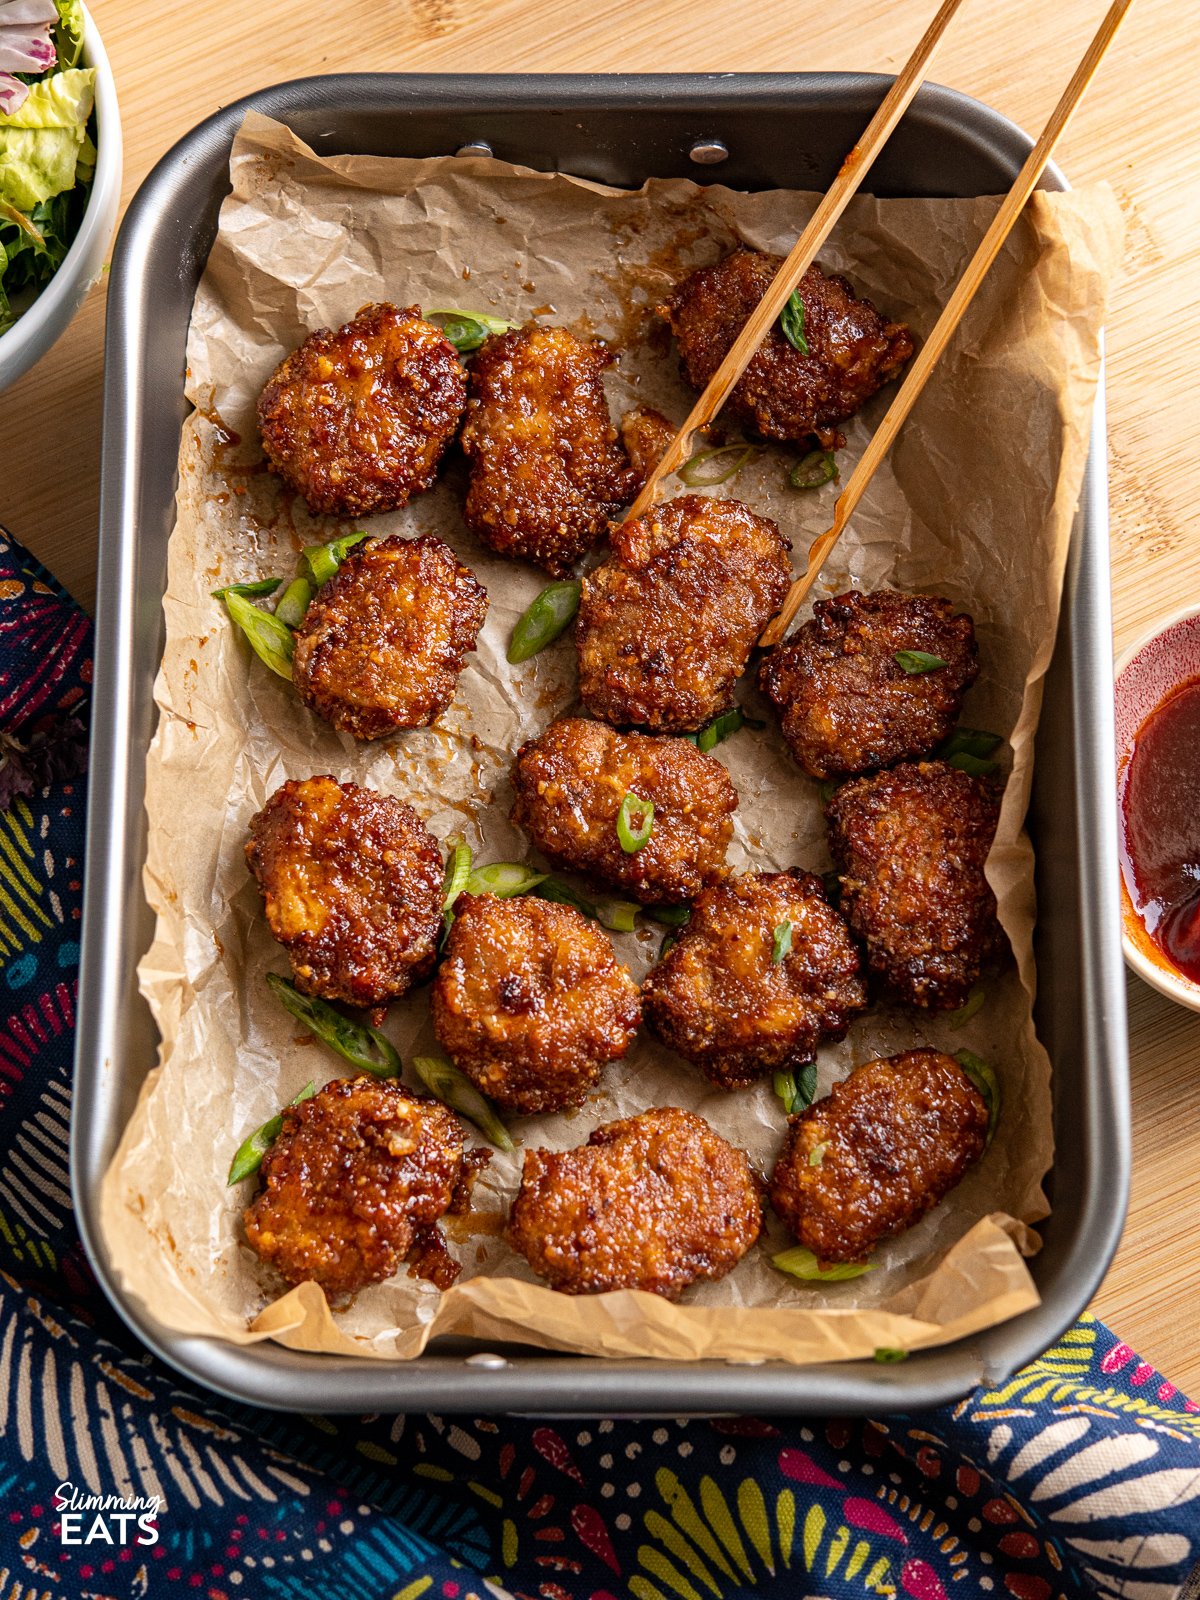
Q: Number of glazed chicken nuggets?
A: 14